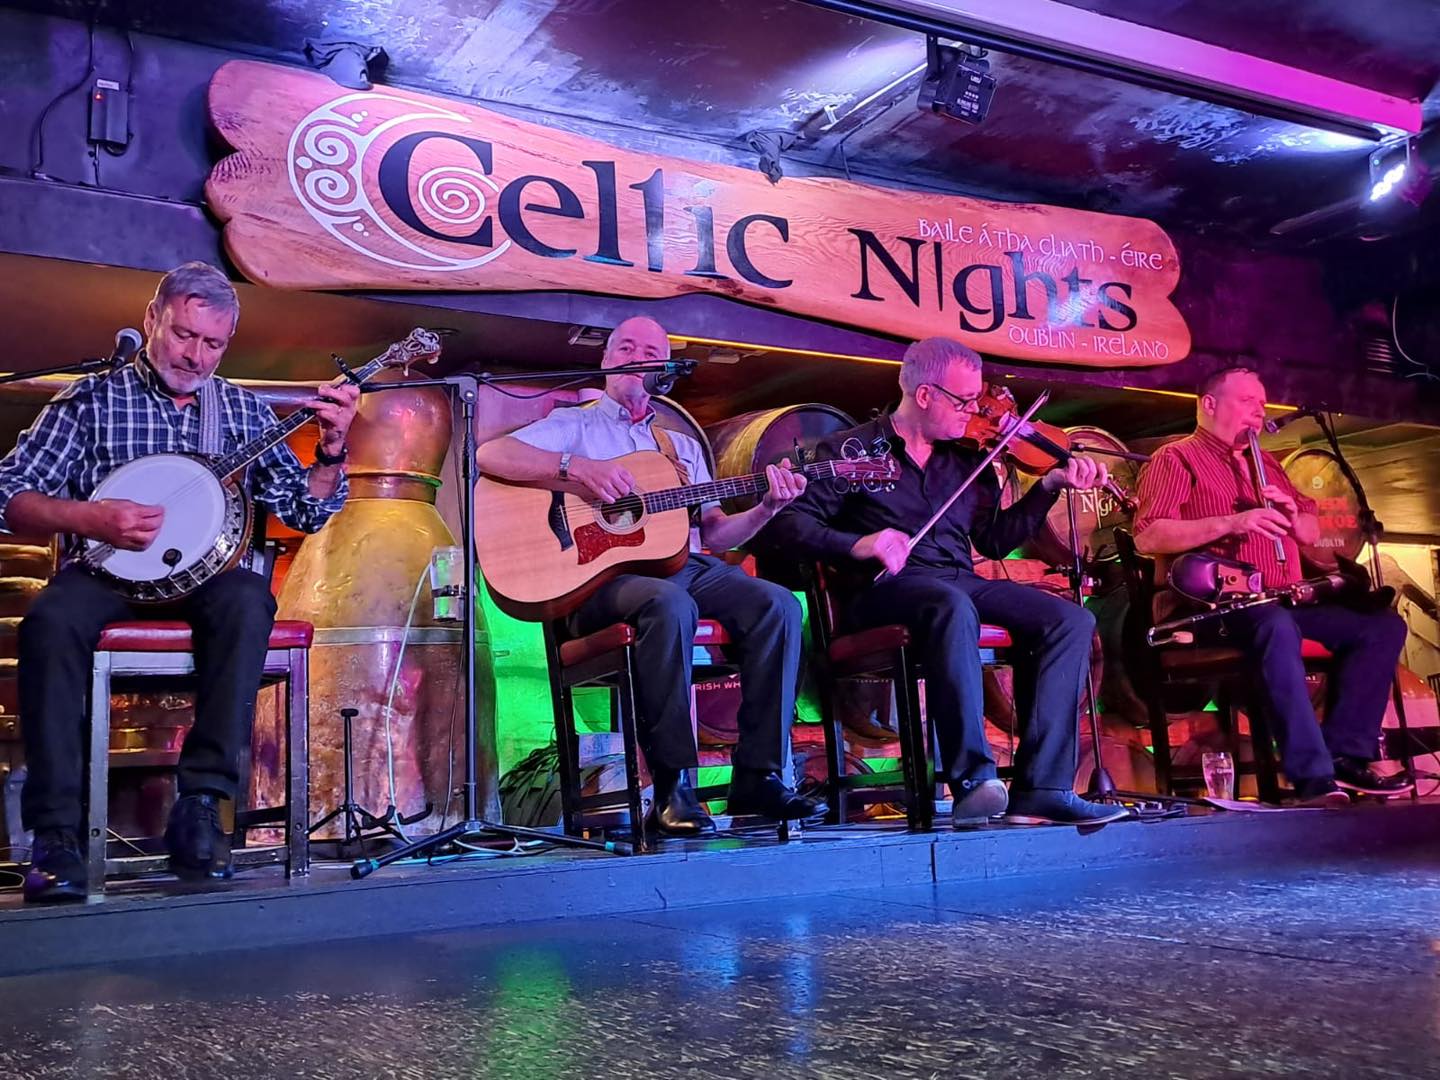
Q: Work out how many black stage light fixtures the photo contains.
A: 2